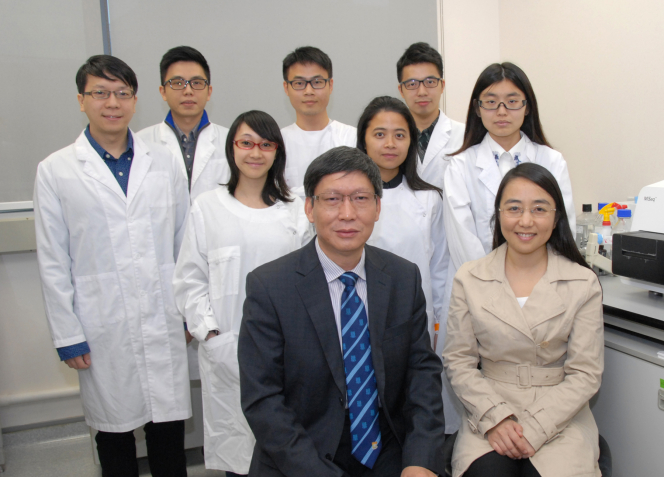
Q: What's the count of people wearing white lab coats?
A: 7